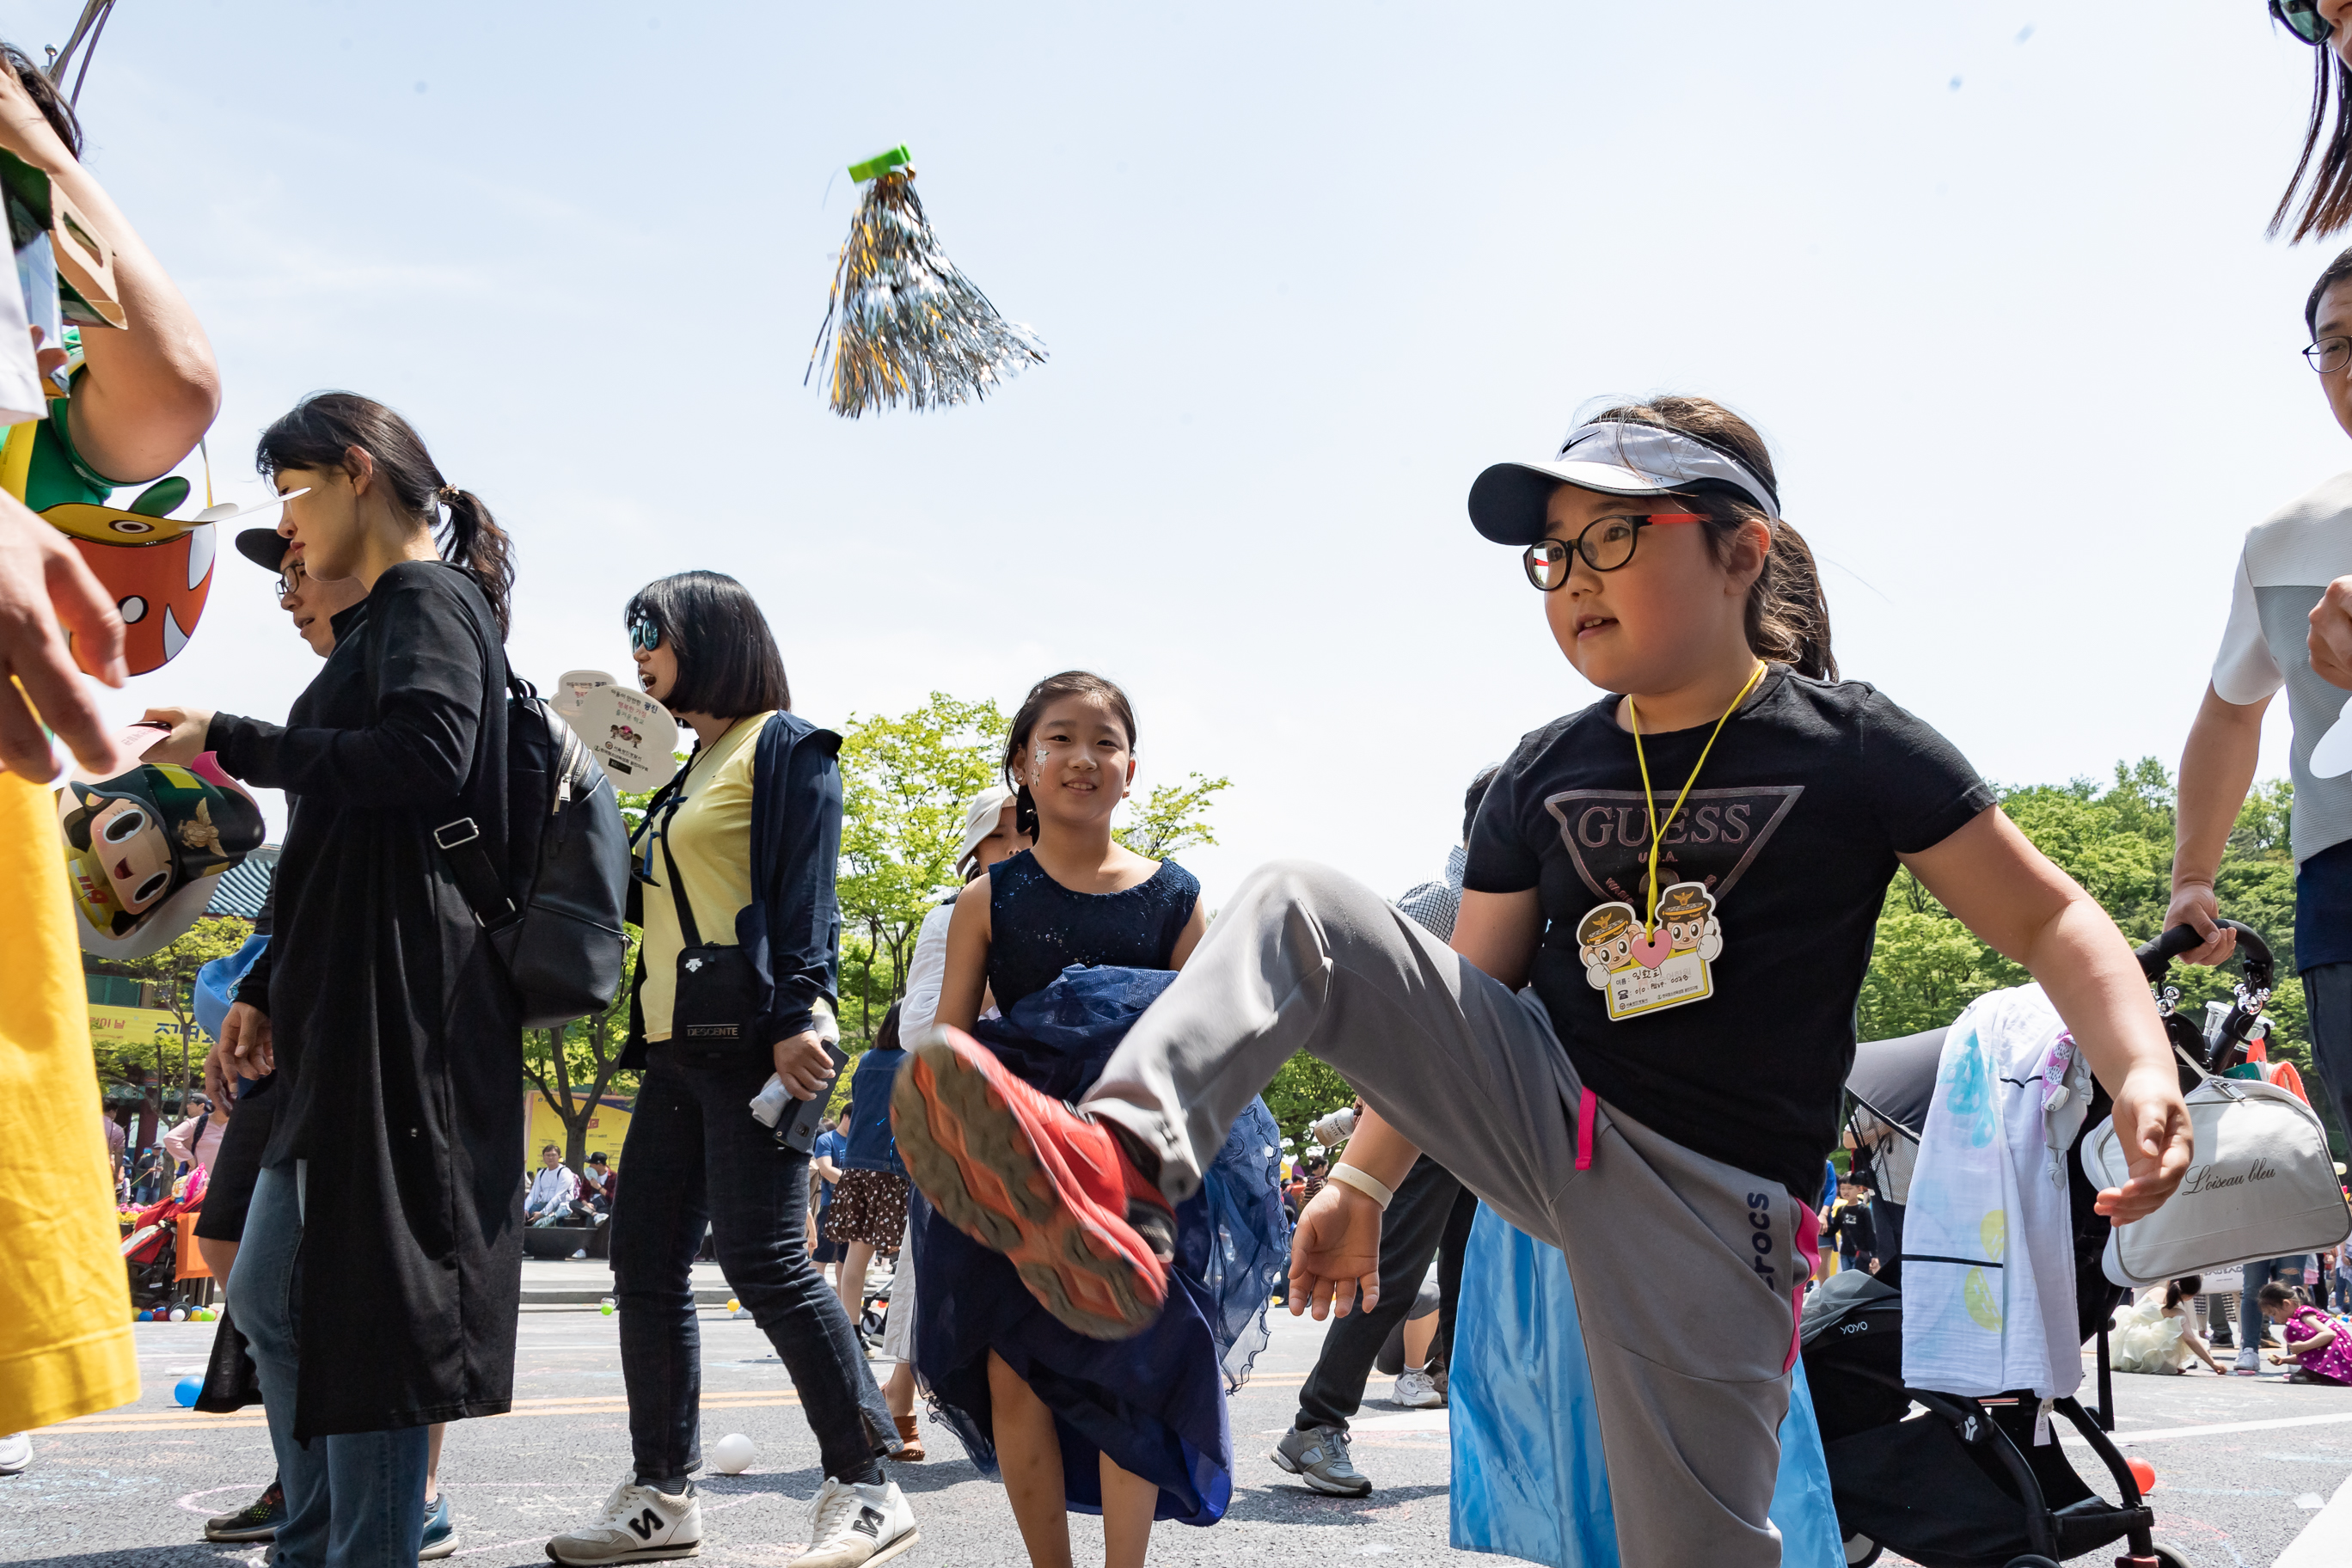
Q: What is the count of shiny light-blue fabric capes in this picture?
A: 1